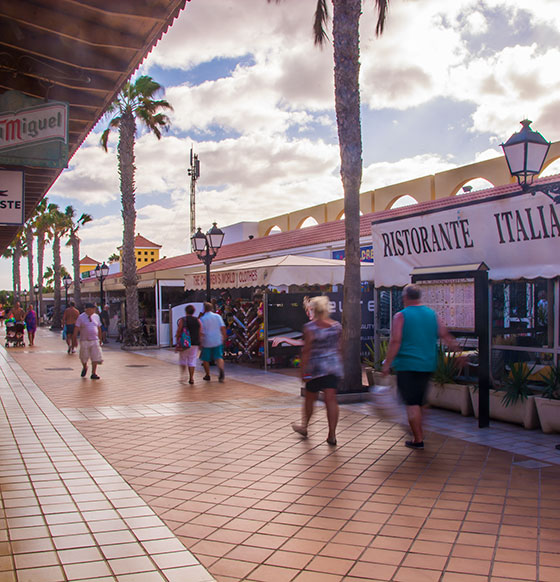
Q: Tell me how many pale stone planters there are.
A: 4